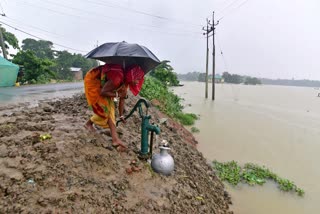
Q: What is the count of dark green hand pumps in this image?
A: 1